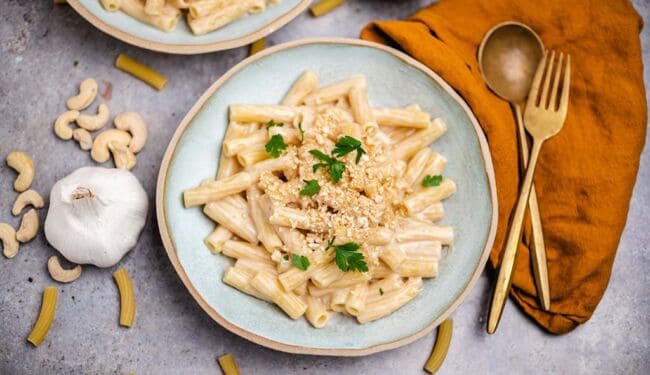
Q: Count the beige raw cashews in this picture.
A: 12